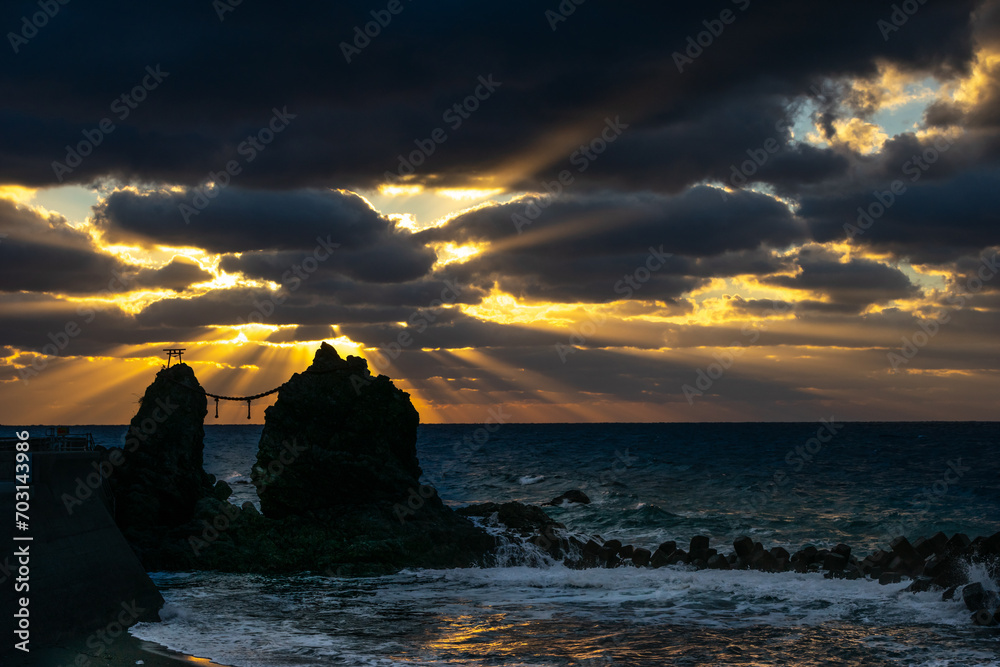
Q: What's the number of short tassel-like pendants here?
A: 2